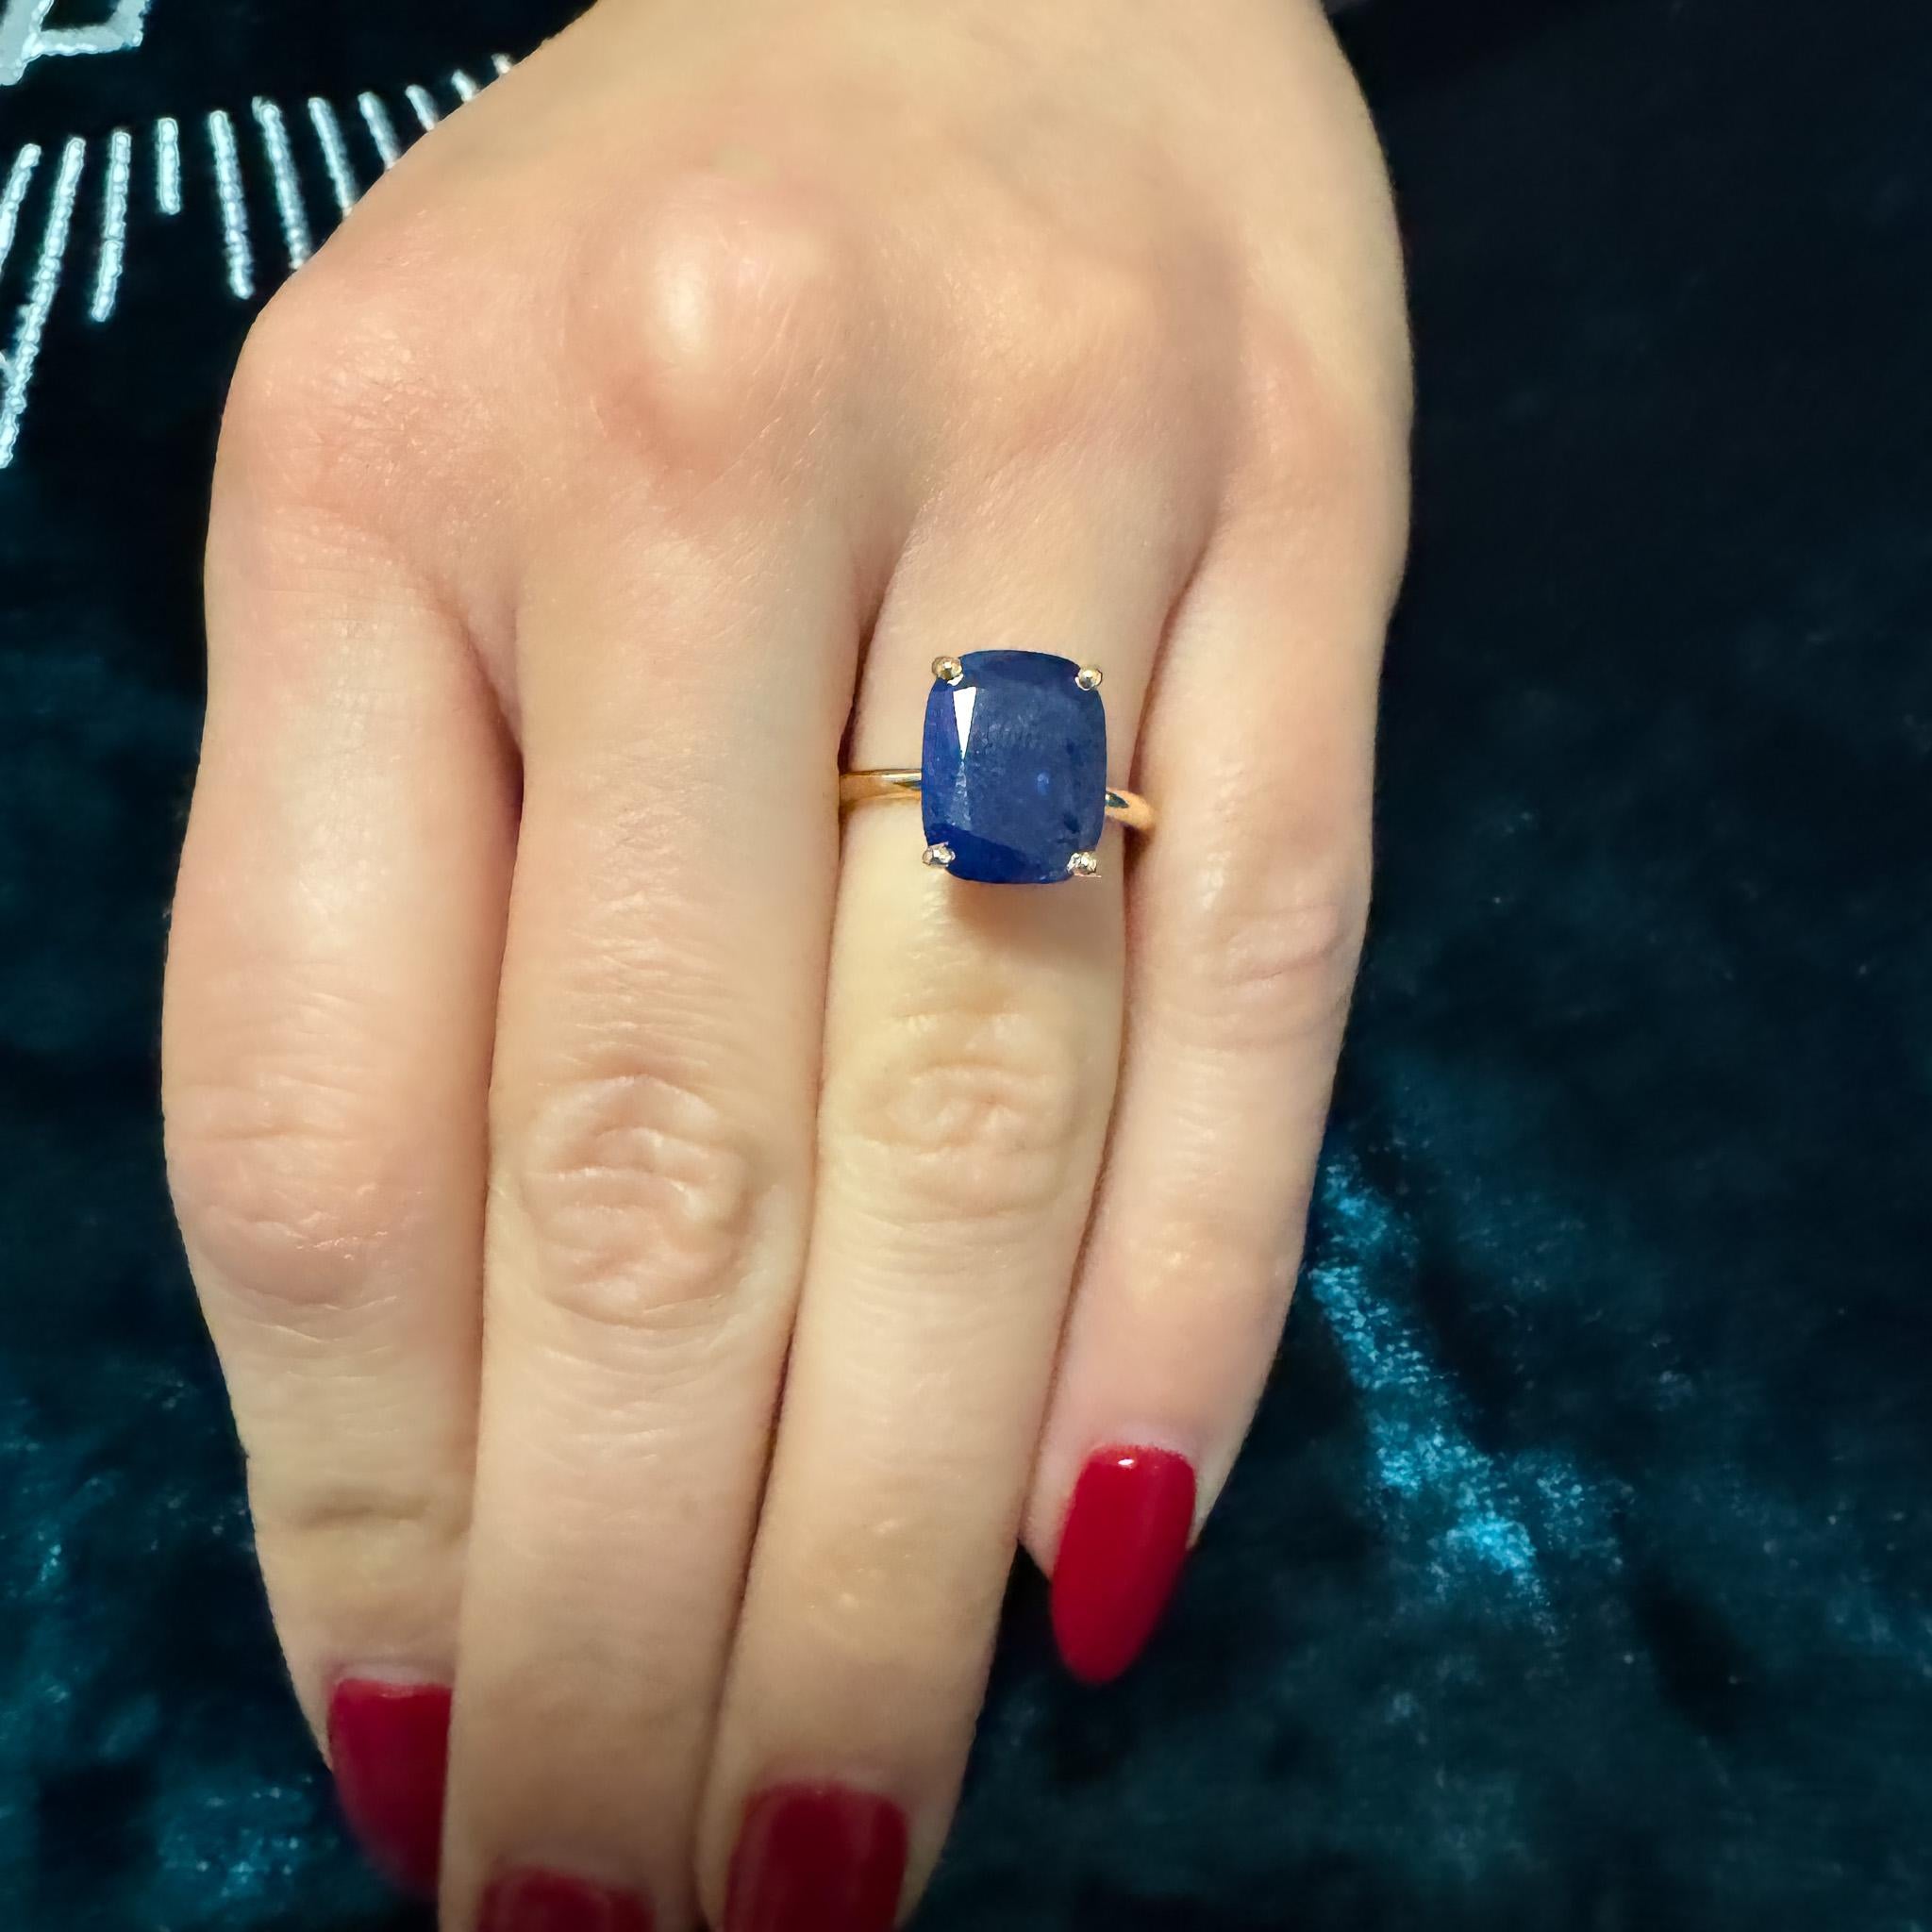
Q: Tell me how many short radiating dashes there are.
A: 11